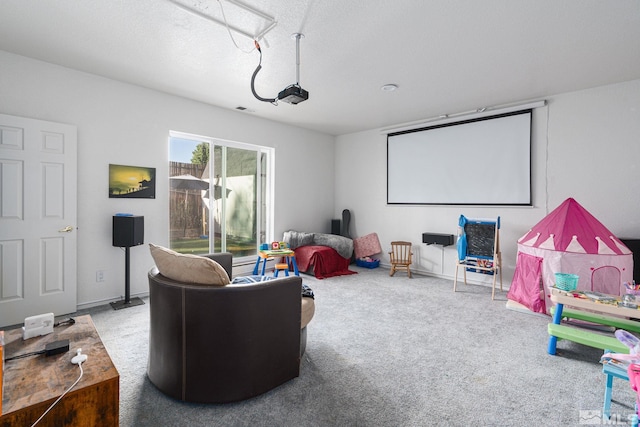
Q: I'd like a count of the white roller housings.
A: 1